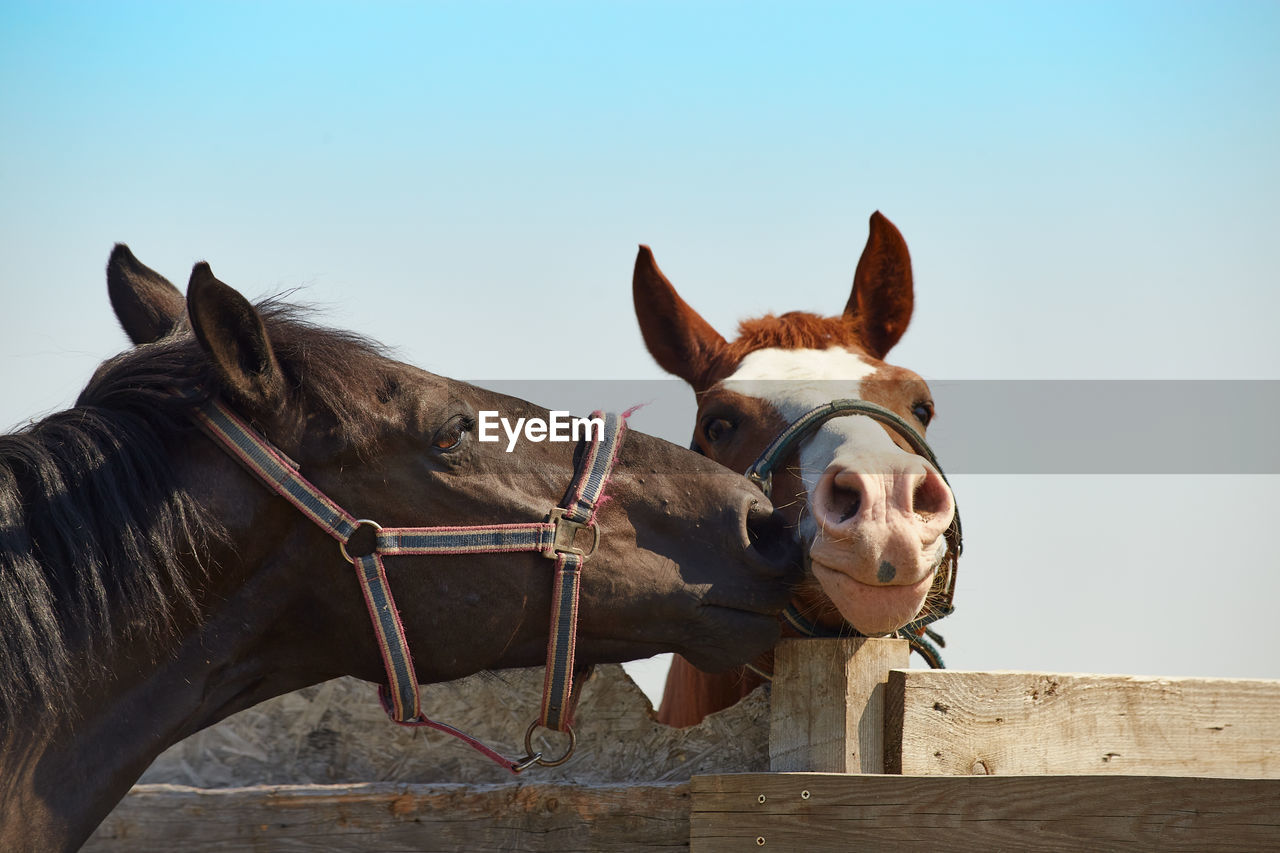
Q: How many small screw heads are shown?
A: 3